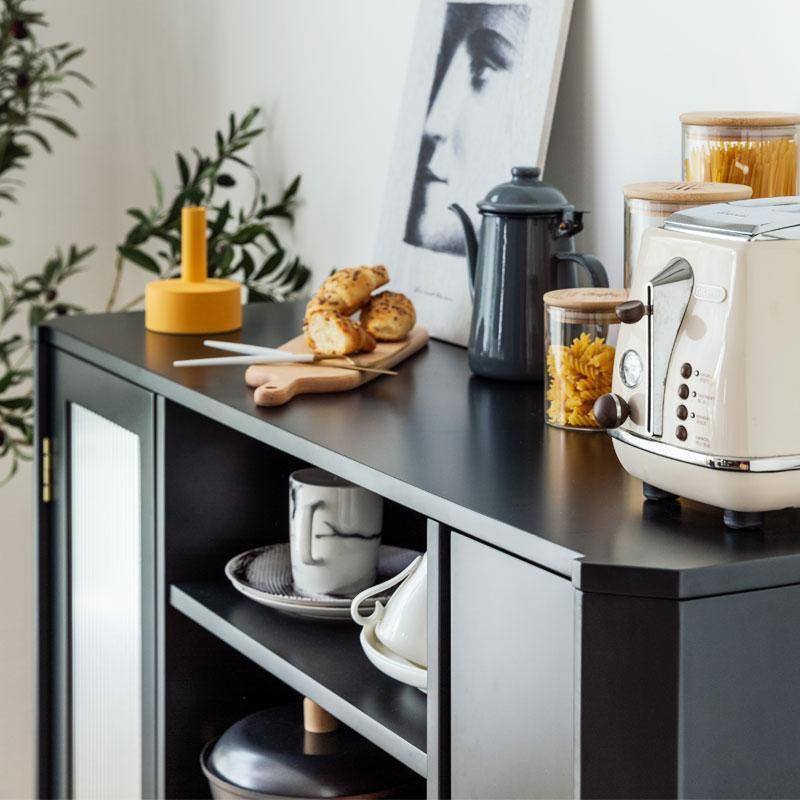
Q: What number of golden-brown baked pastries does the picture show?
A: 3